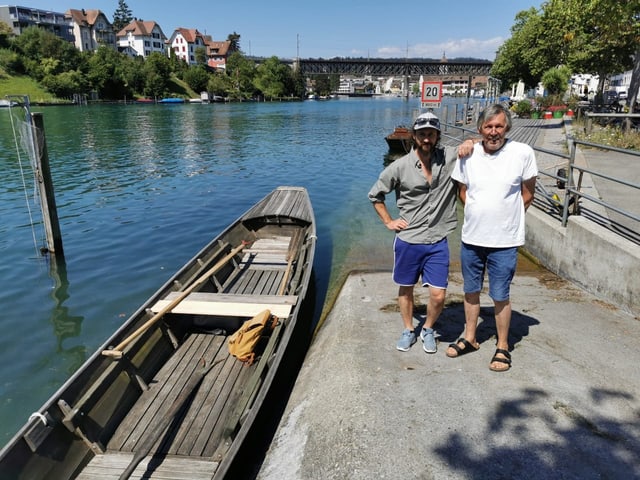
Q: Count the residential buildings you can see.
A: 5